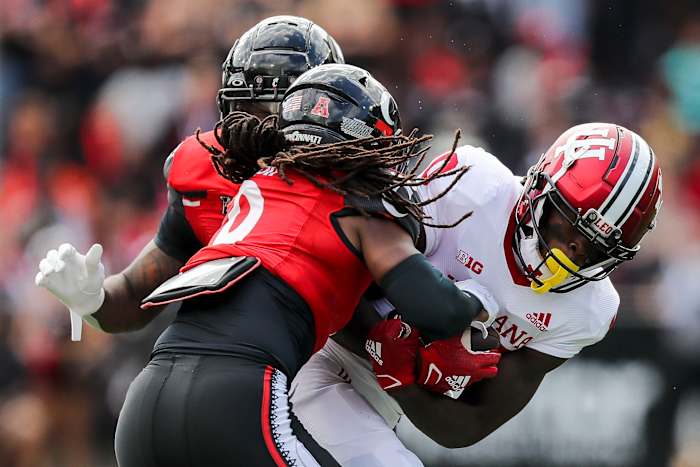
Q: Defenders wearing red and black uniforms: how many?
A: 2